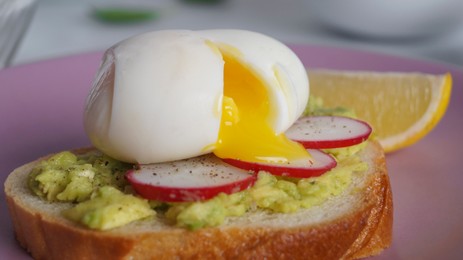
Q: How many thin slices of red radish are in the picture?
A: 3